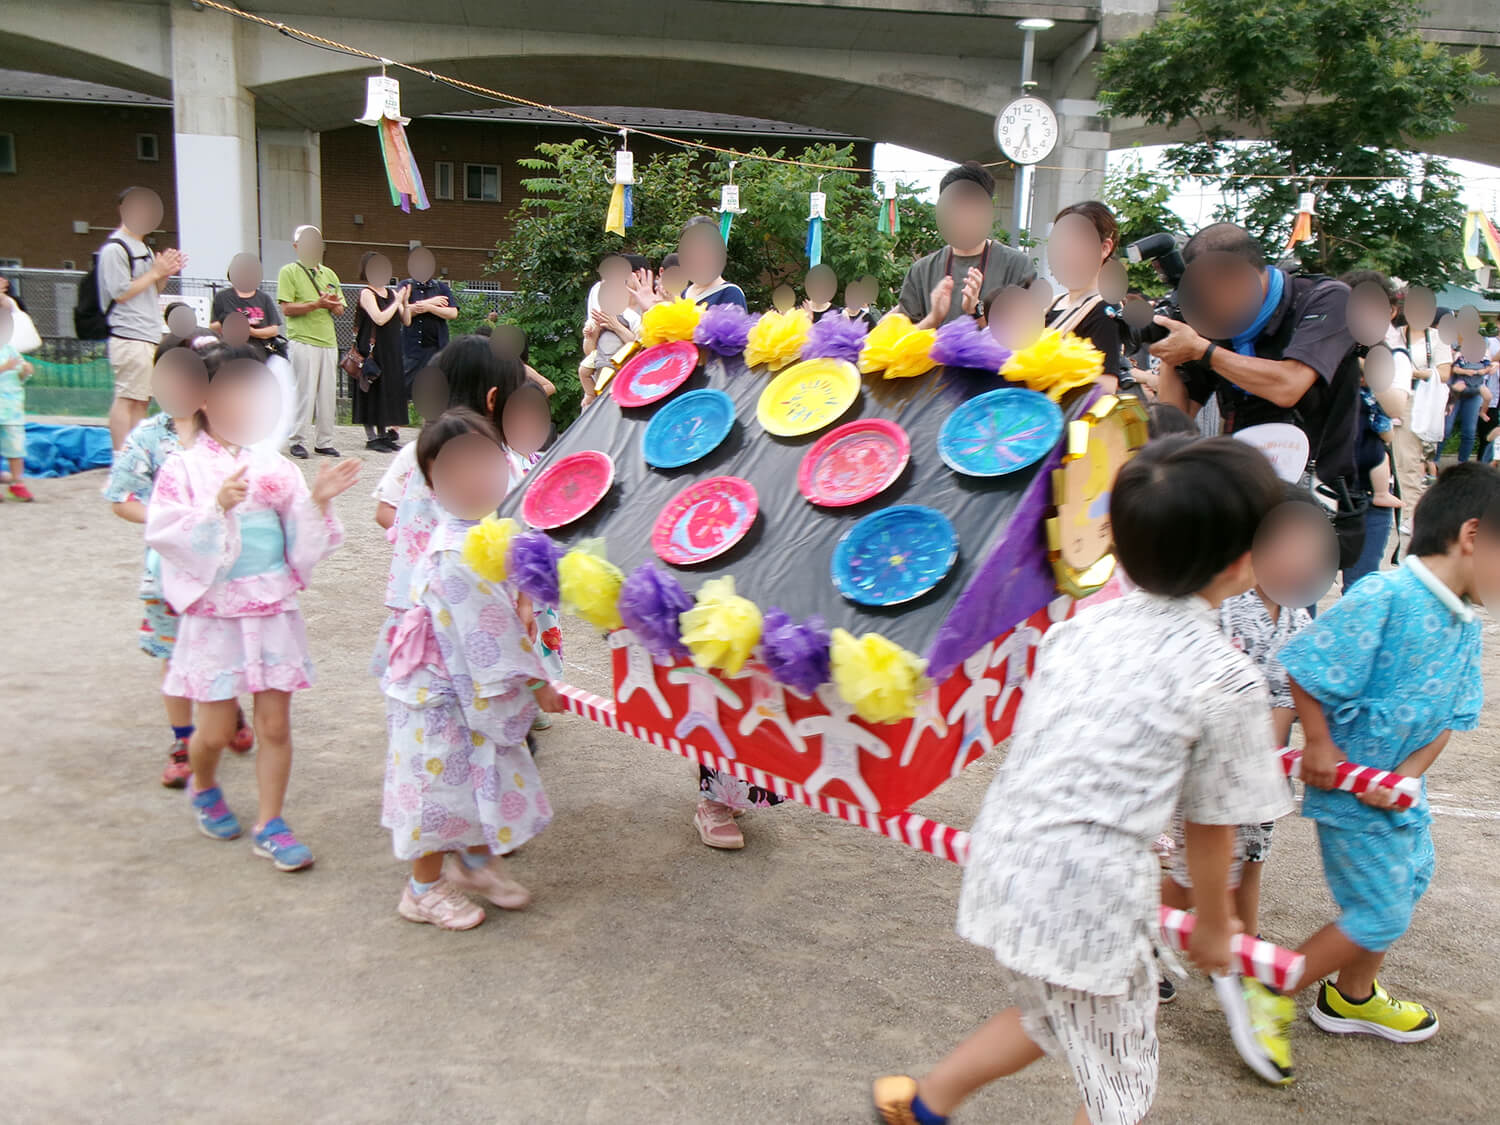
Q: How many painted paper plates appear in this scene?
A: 8